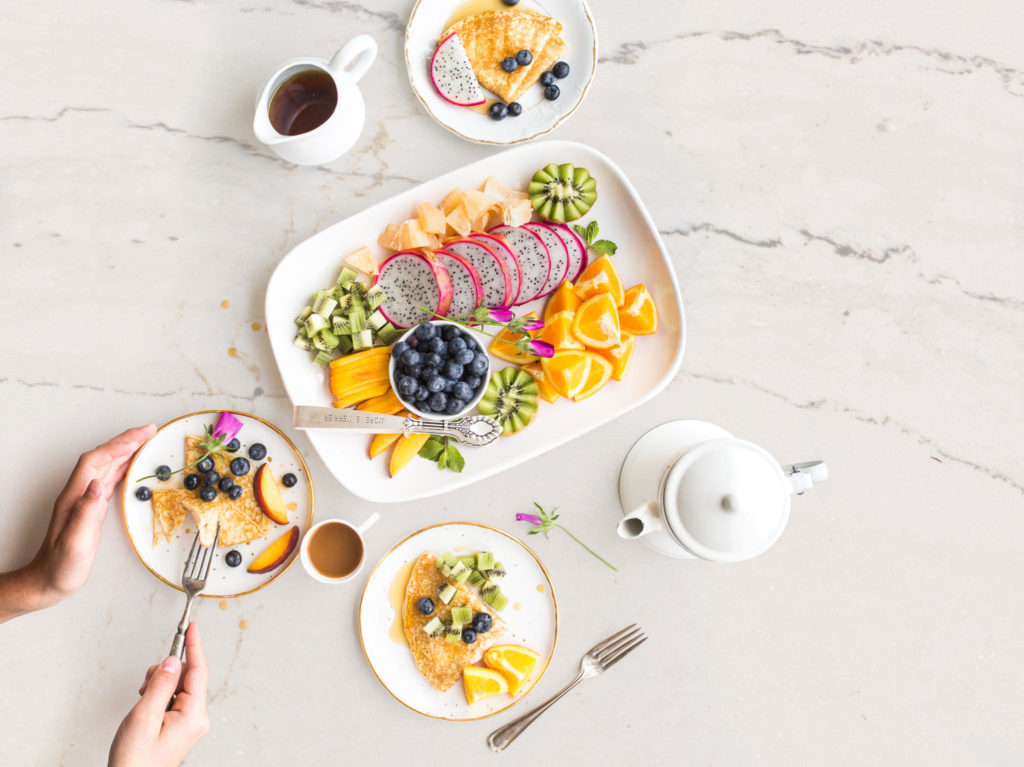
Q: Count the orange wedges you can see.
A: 12